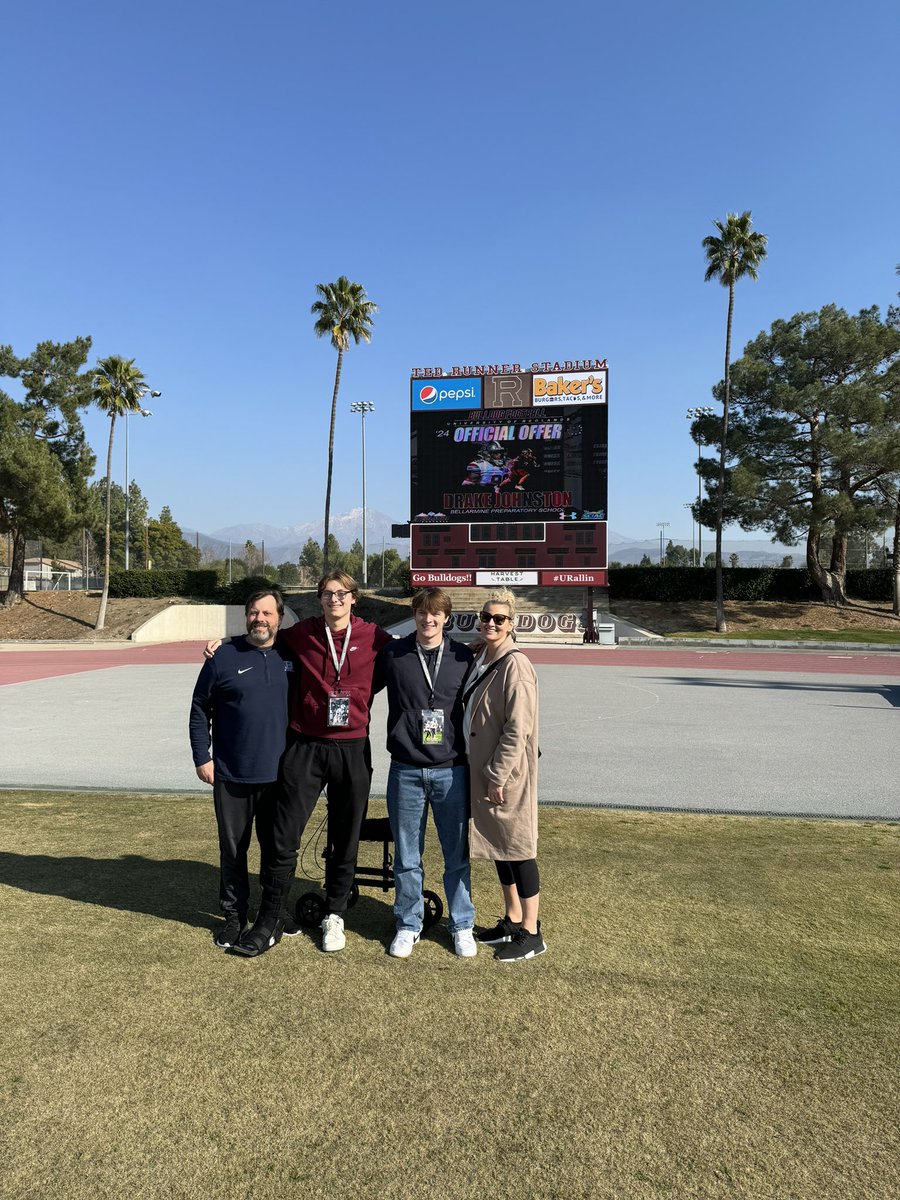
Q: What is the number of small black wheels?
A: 3